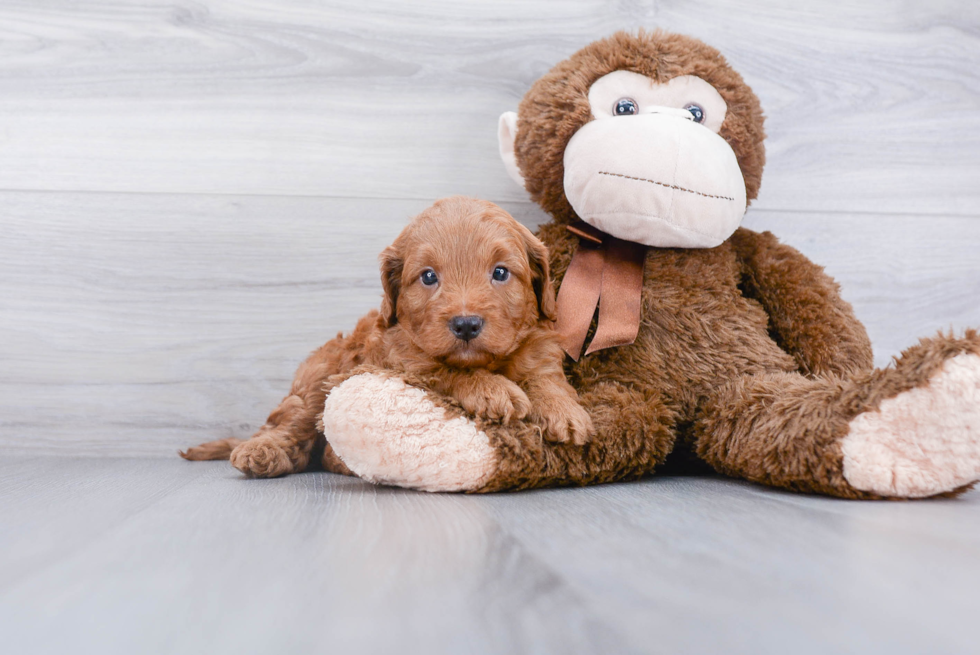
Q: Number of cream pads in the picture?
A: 2